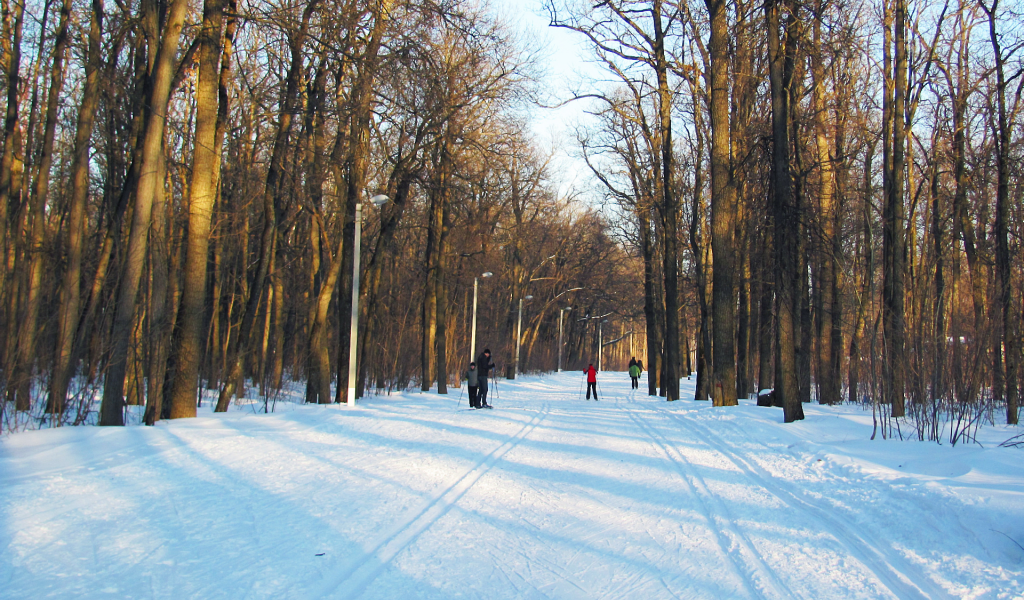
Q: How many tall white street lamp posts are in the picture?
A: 5